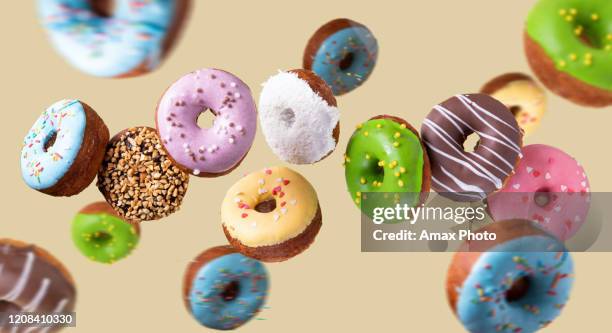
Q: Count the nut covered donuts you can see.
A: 1